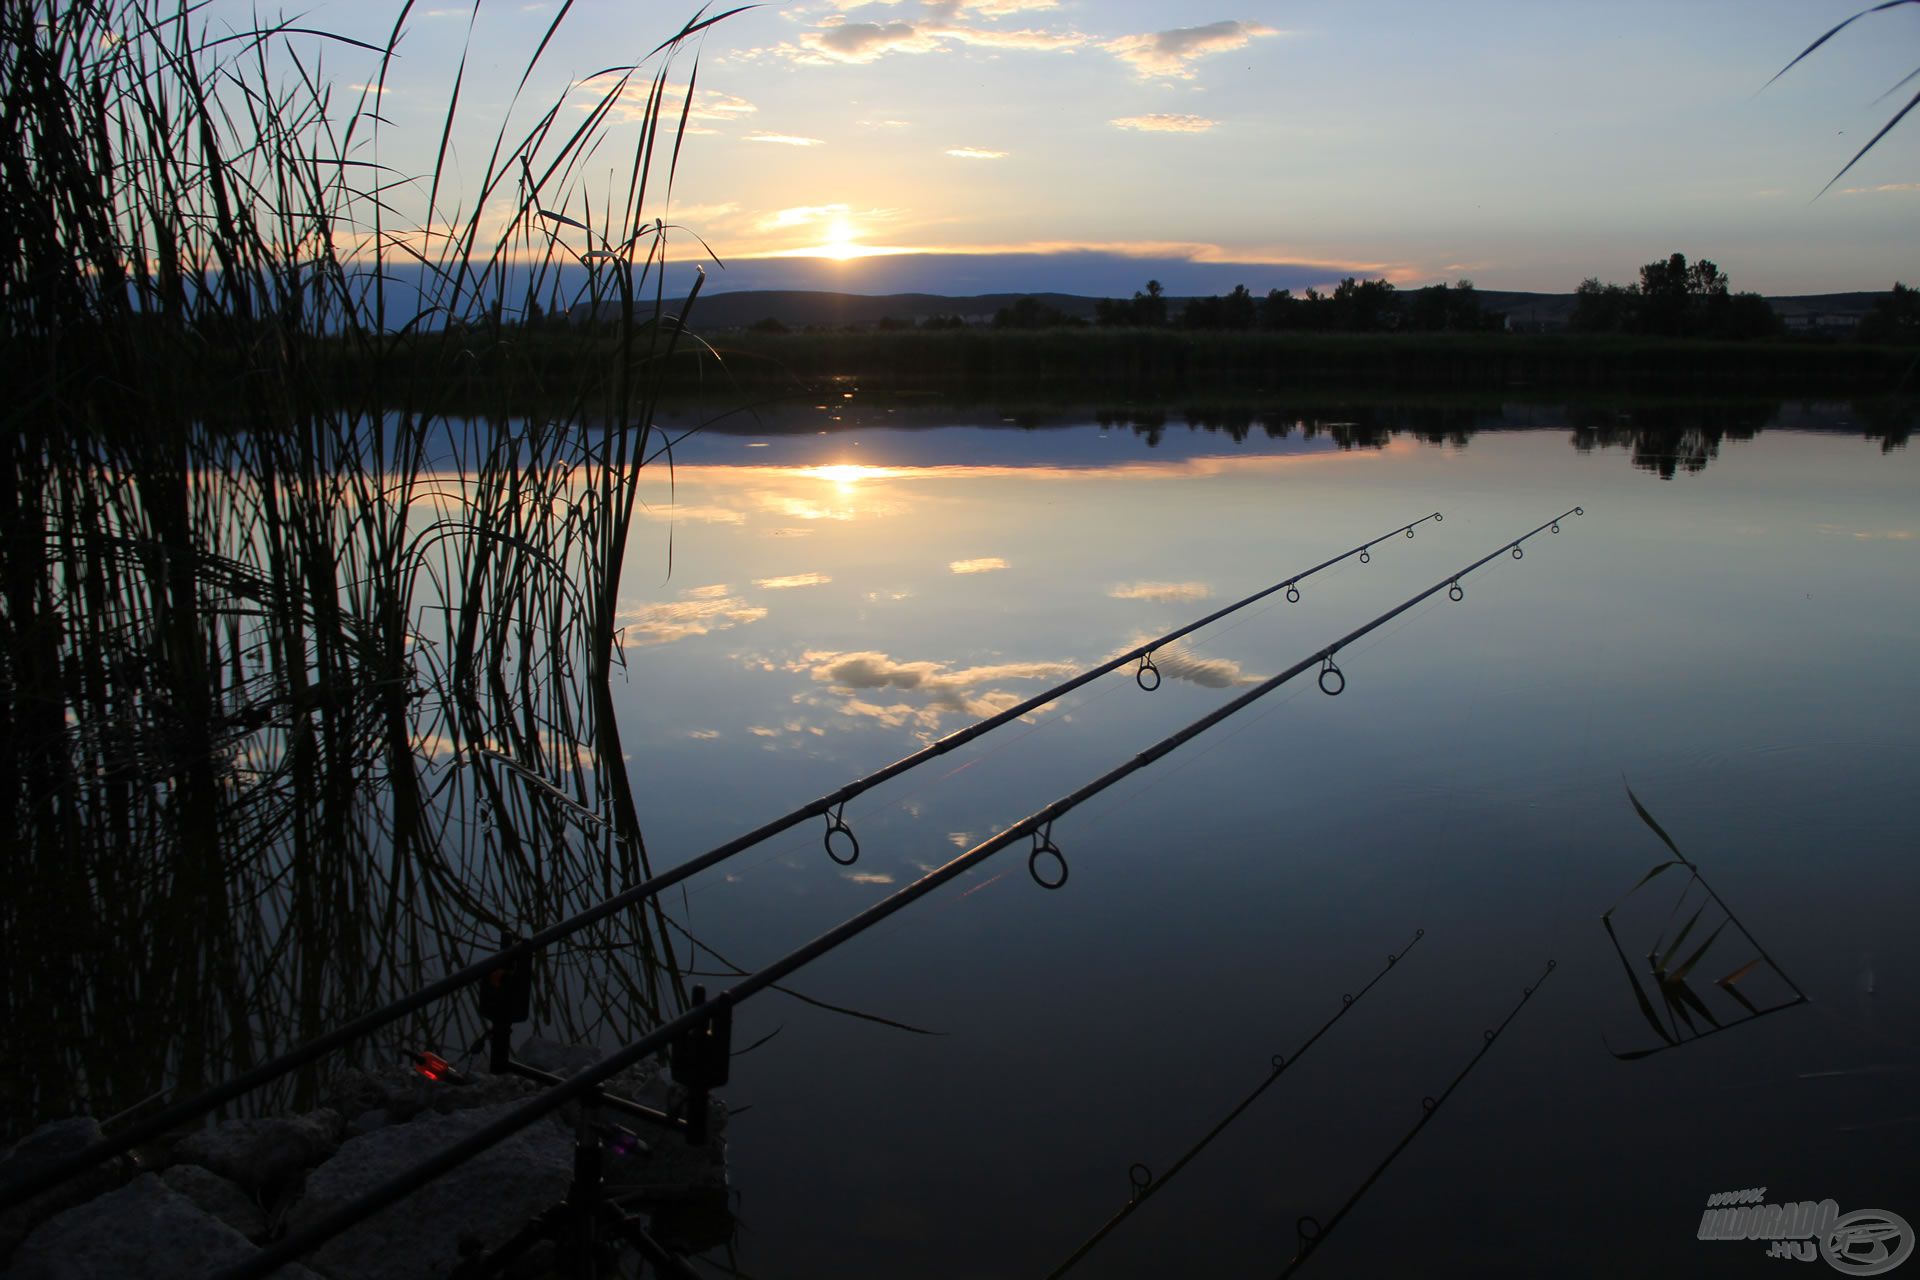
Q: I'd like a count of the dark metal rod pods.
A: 1